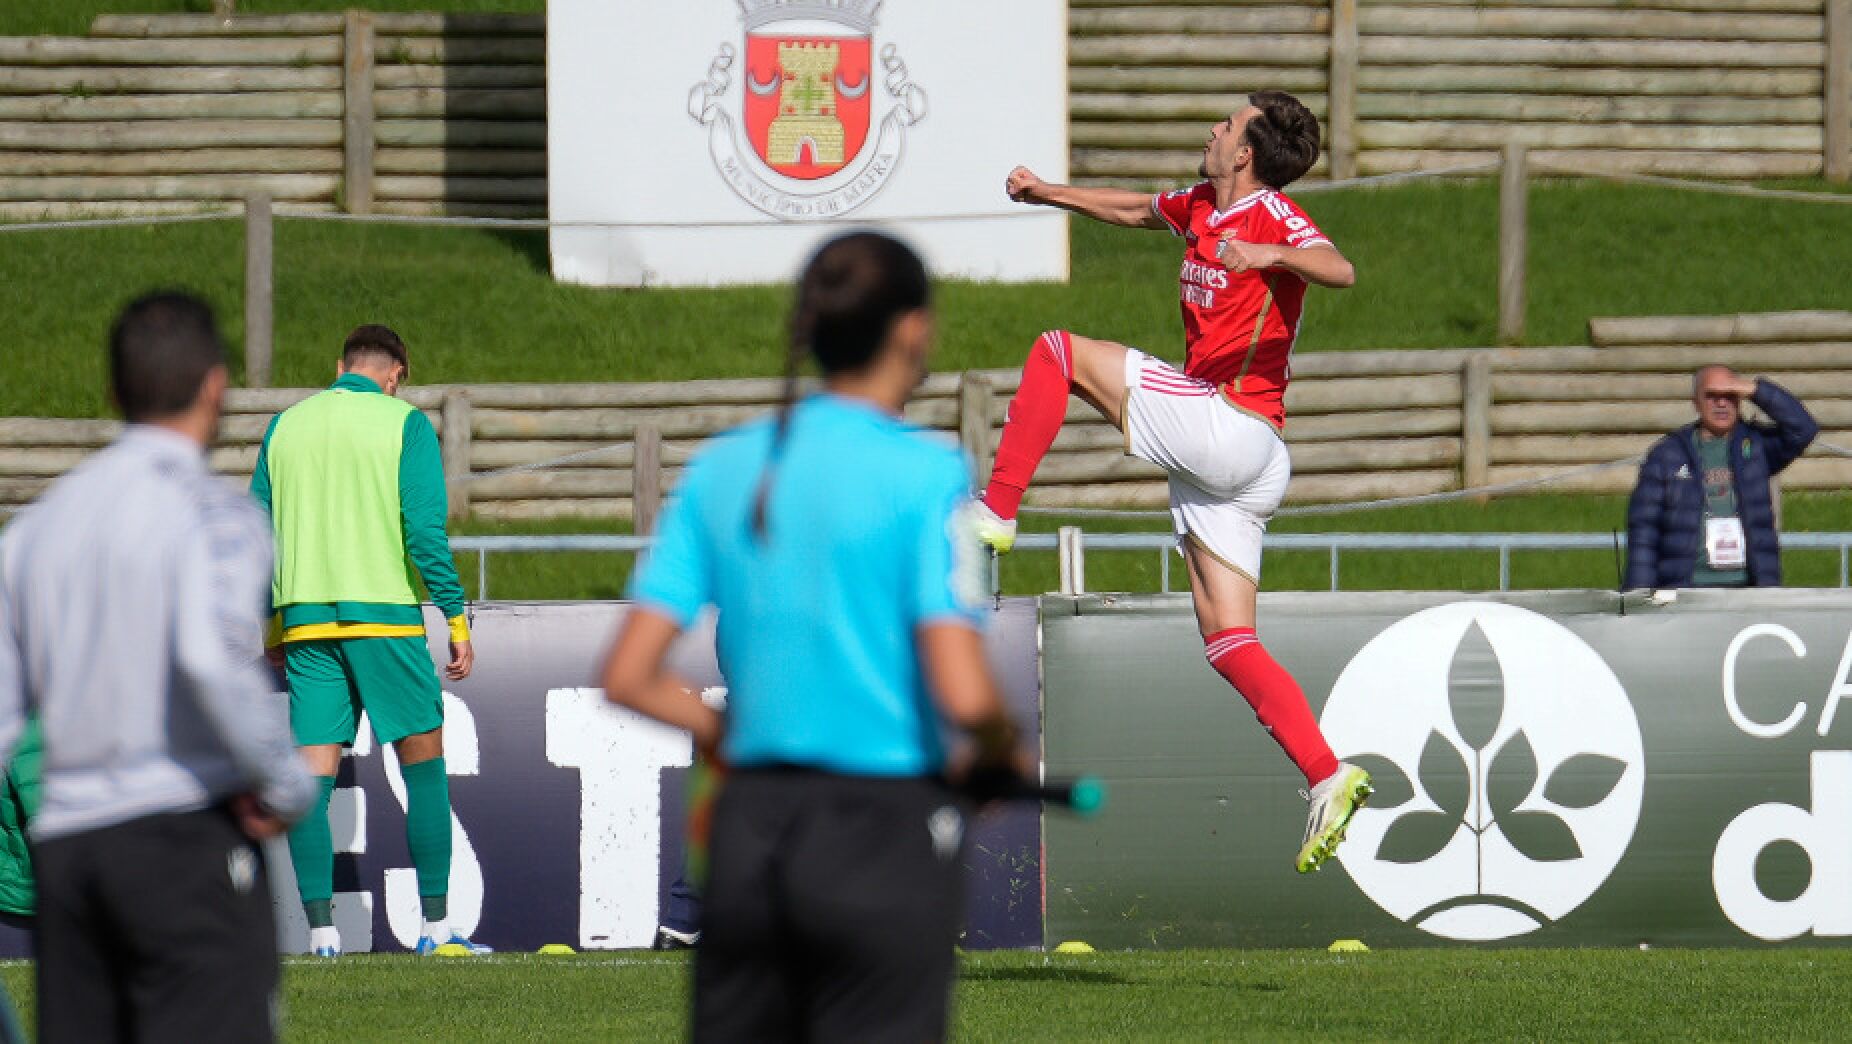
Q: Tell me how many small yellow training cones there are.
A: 4